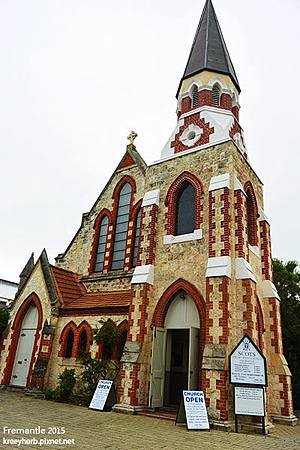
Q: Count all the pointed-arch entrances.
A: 2